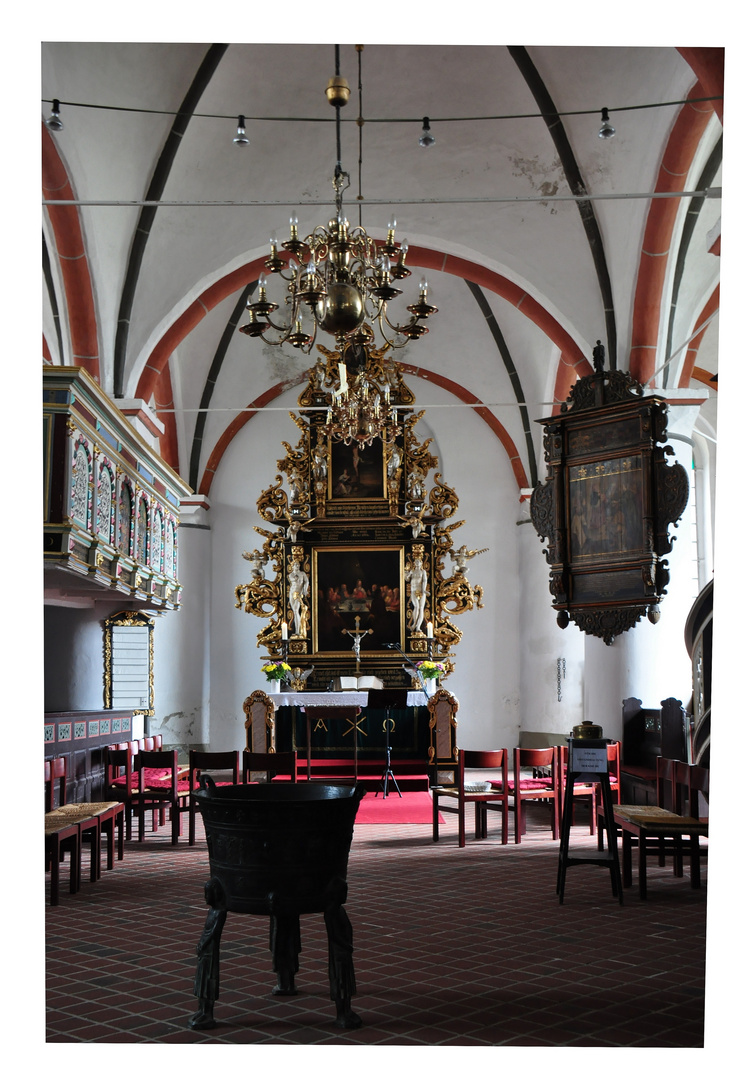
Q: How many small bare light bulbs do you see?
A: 4